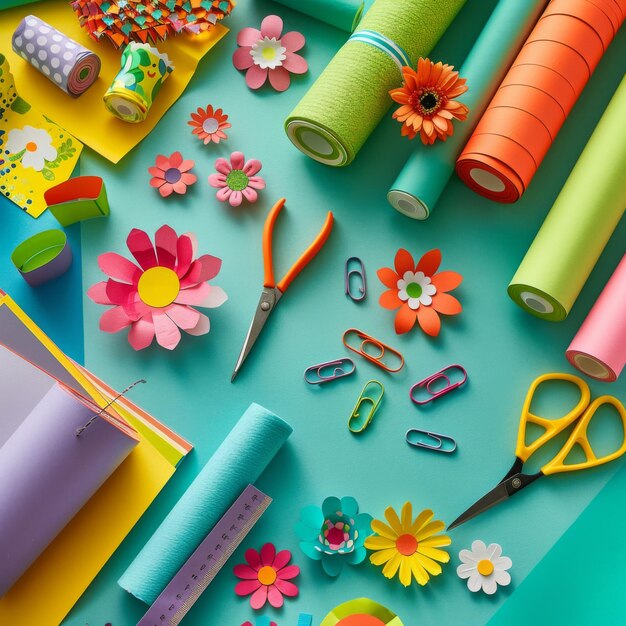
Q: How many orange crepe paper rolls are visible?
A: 1